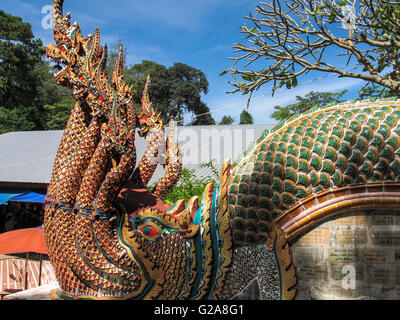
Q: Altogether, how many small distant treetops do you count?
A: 2